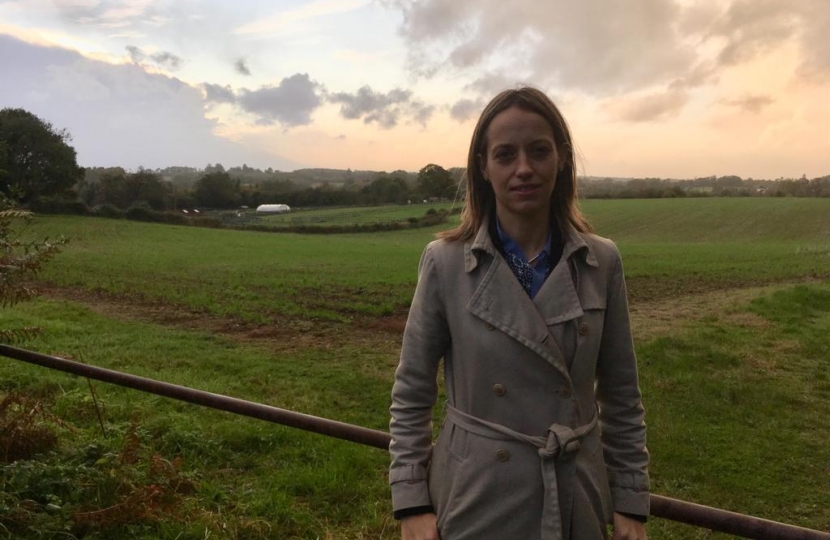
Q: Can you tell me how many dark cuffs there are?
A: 2